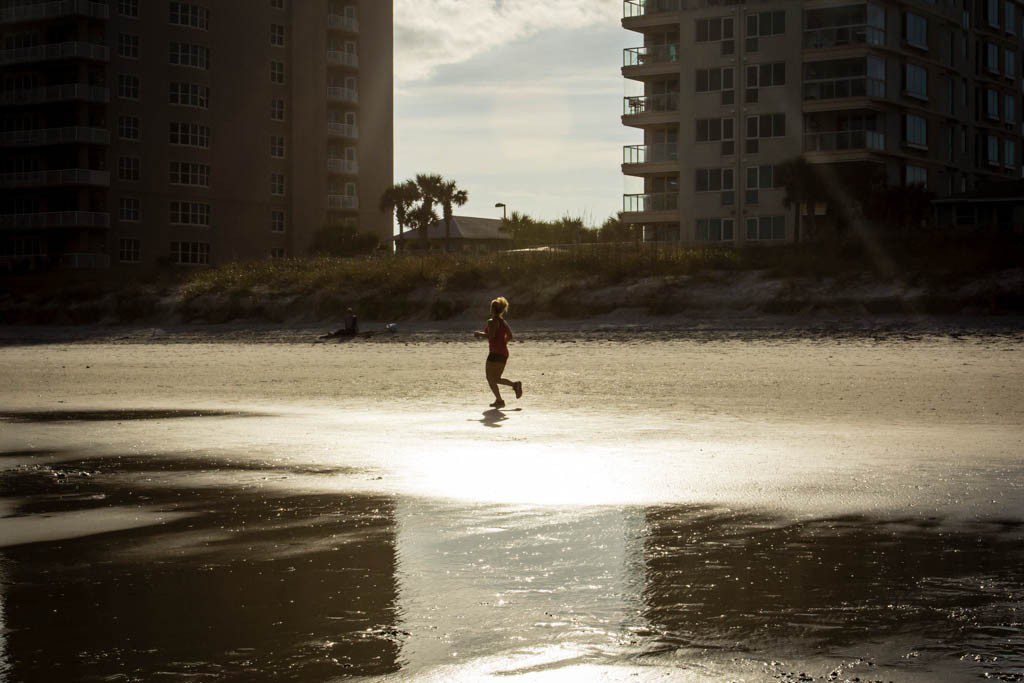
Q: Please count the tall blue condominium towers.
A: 0